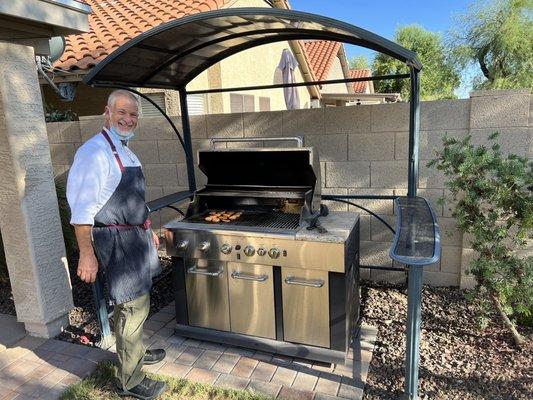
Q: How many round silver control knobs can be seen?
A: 6